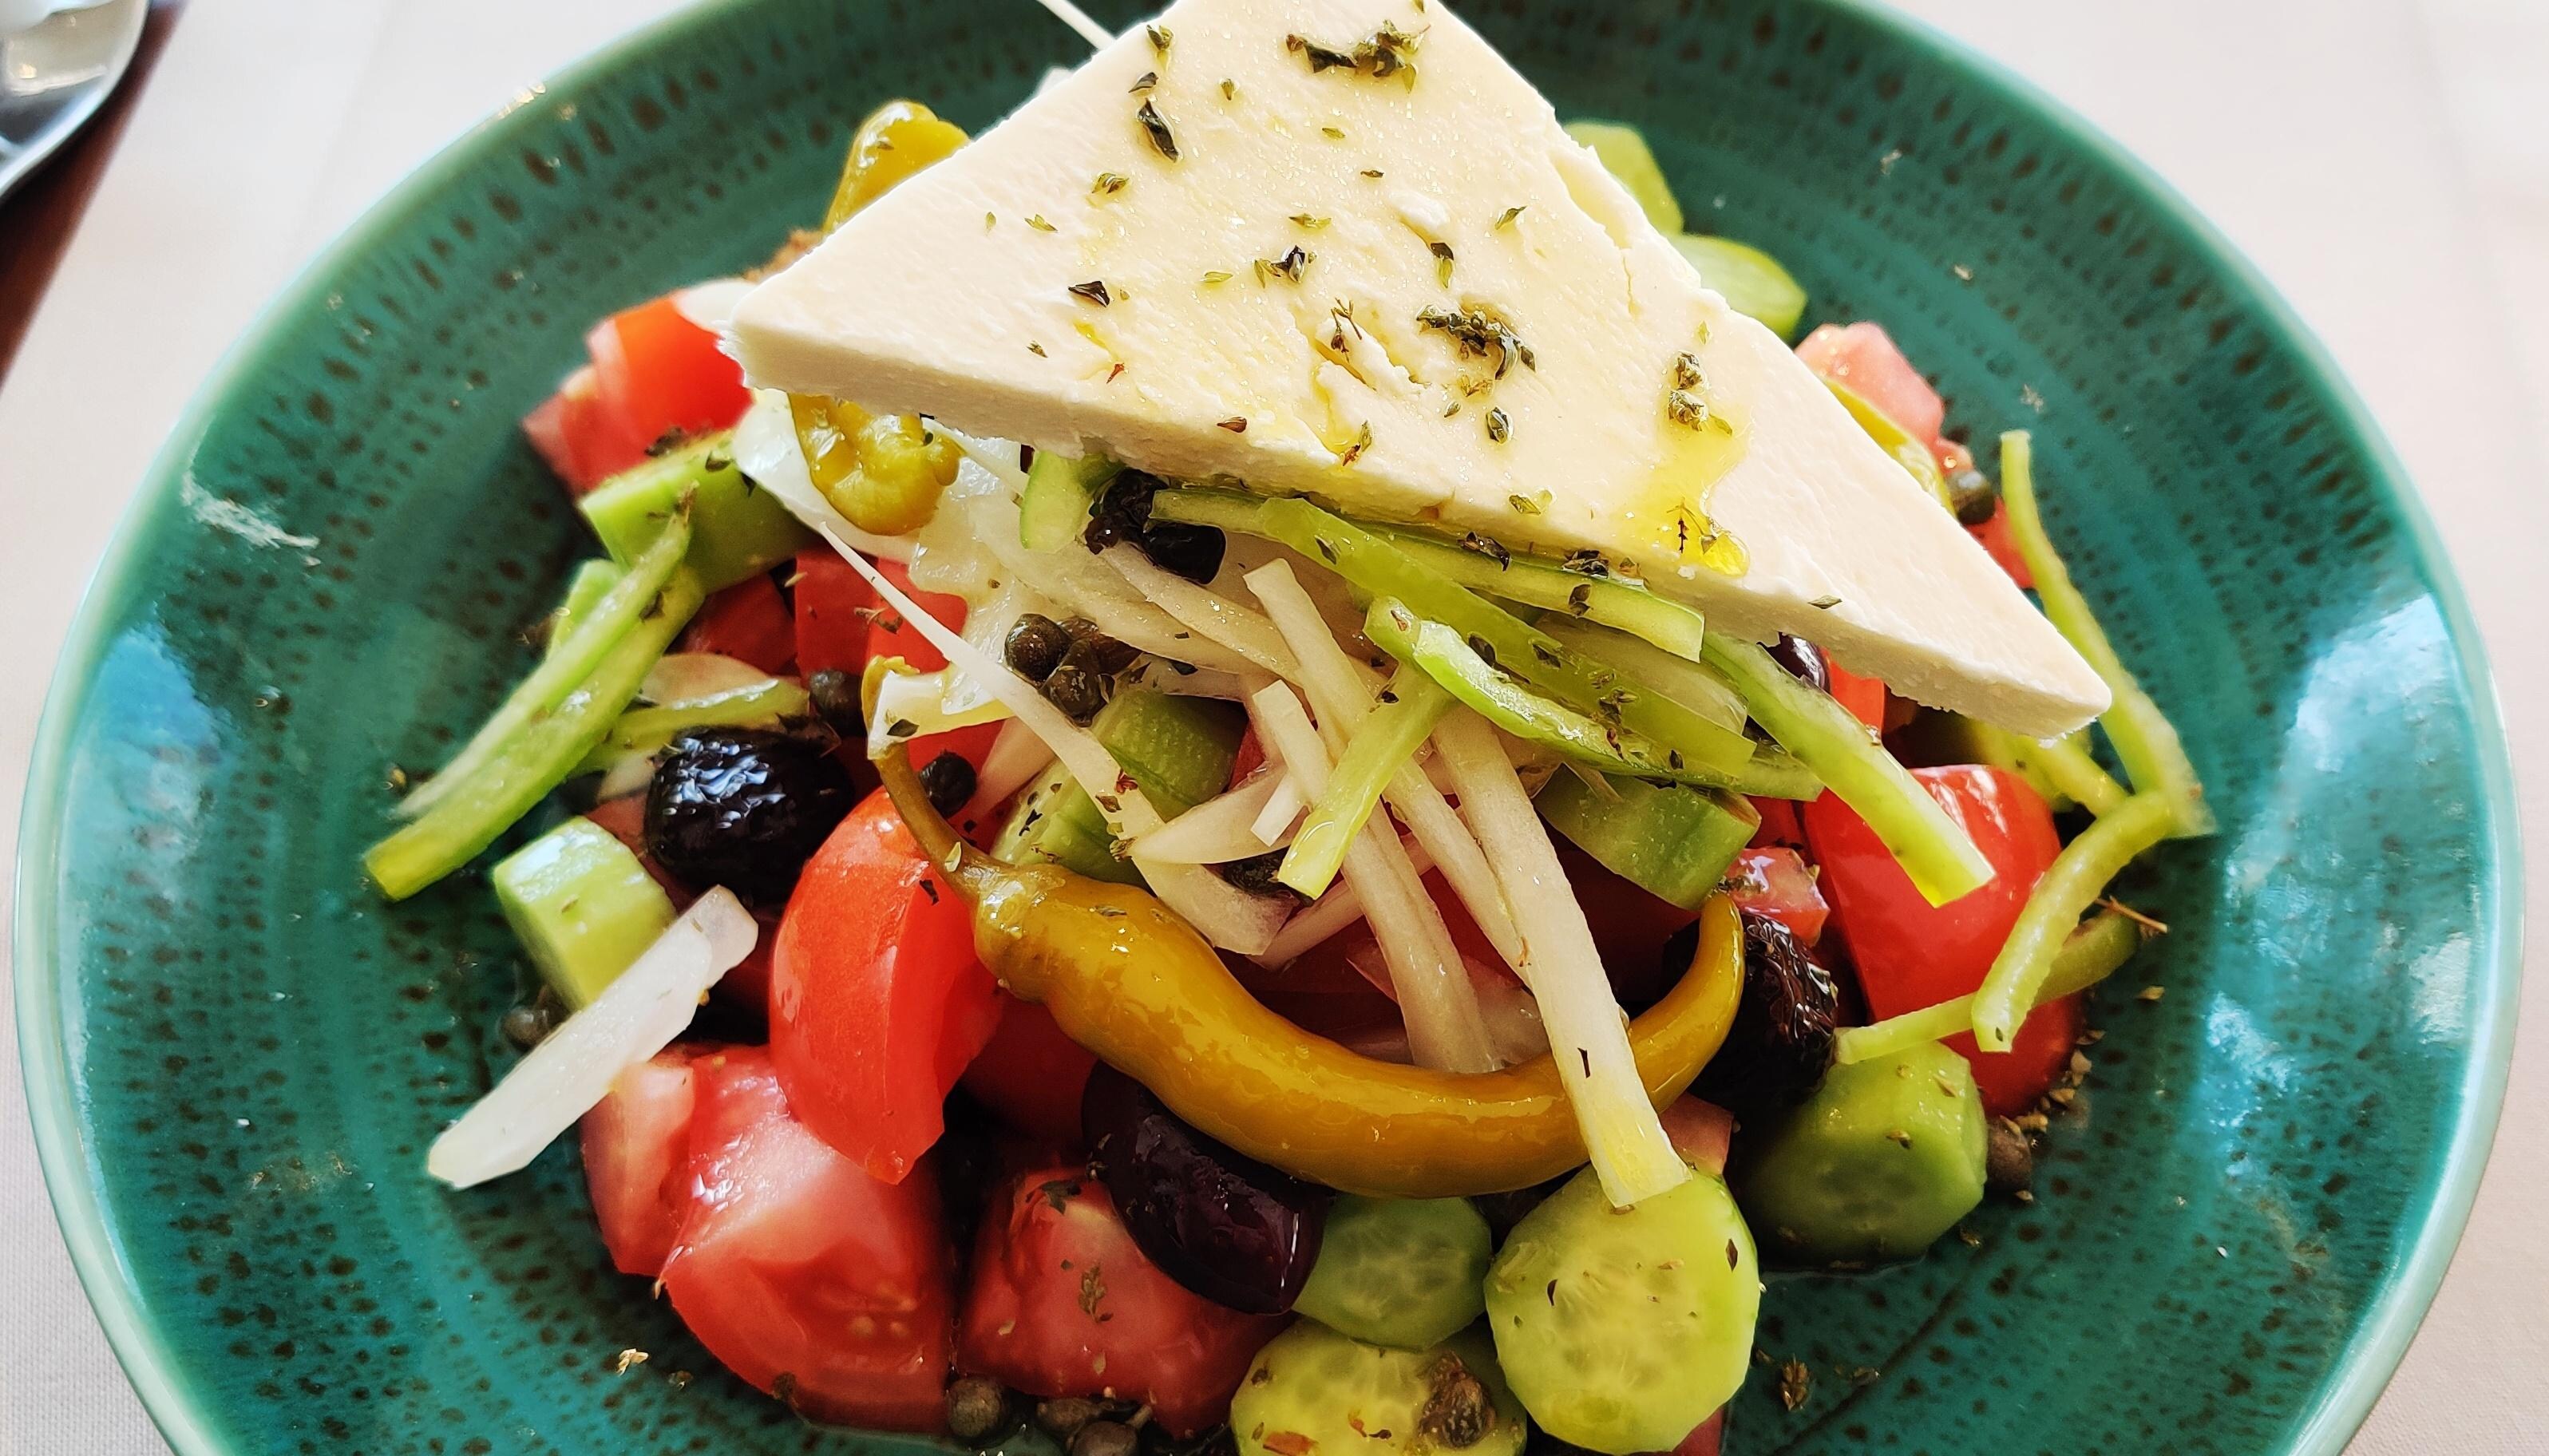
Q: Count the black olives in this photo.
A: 5